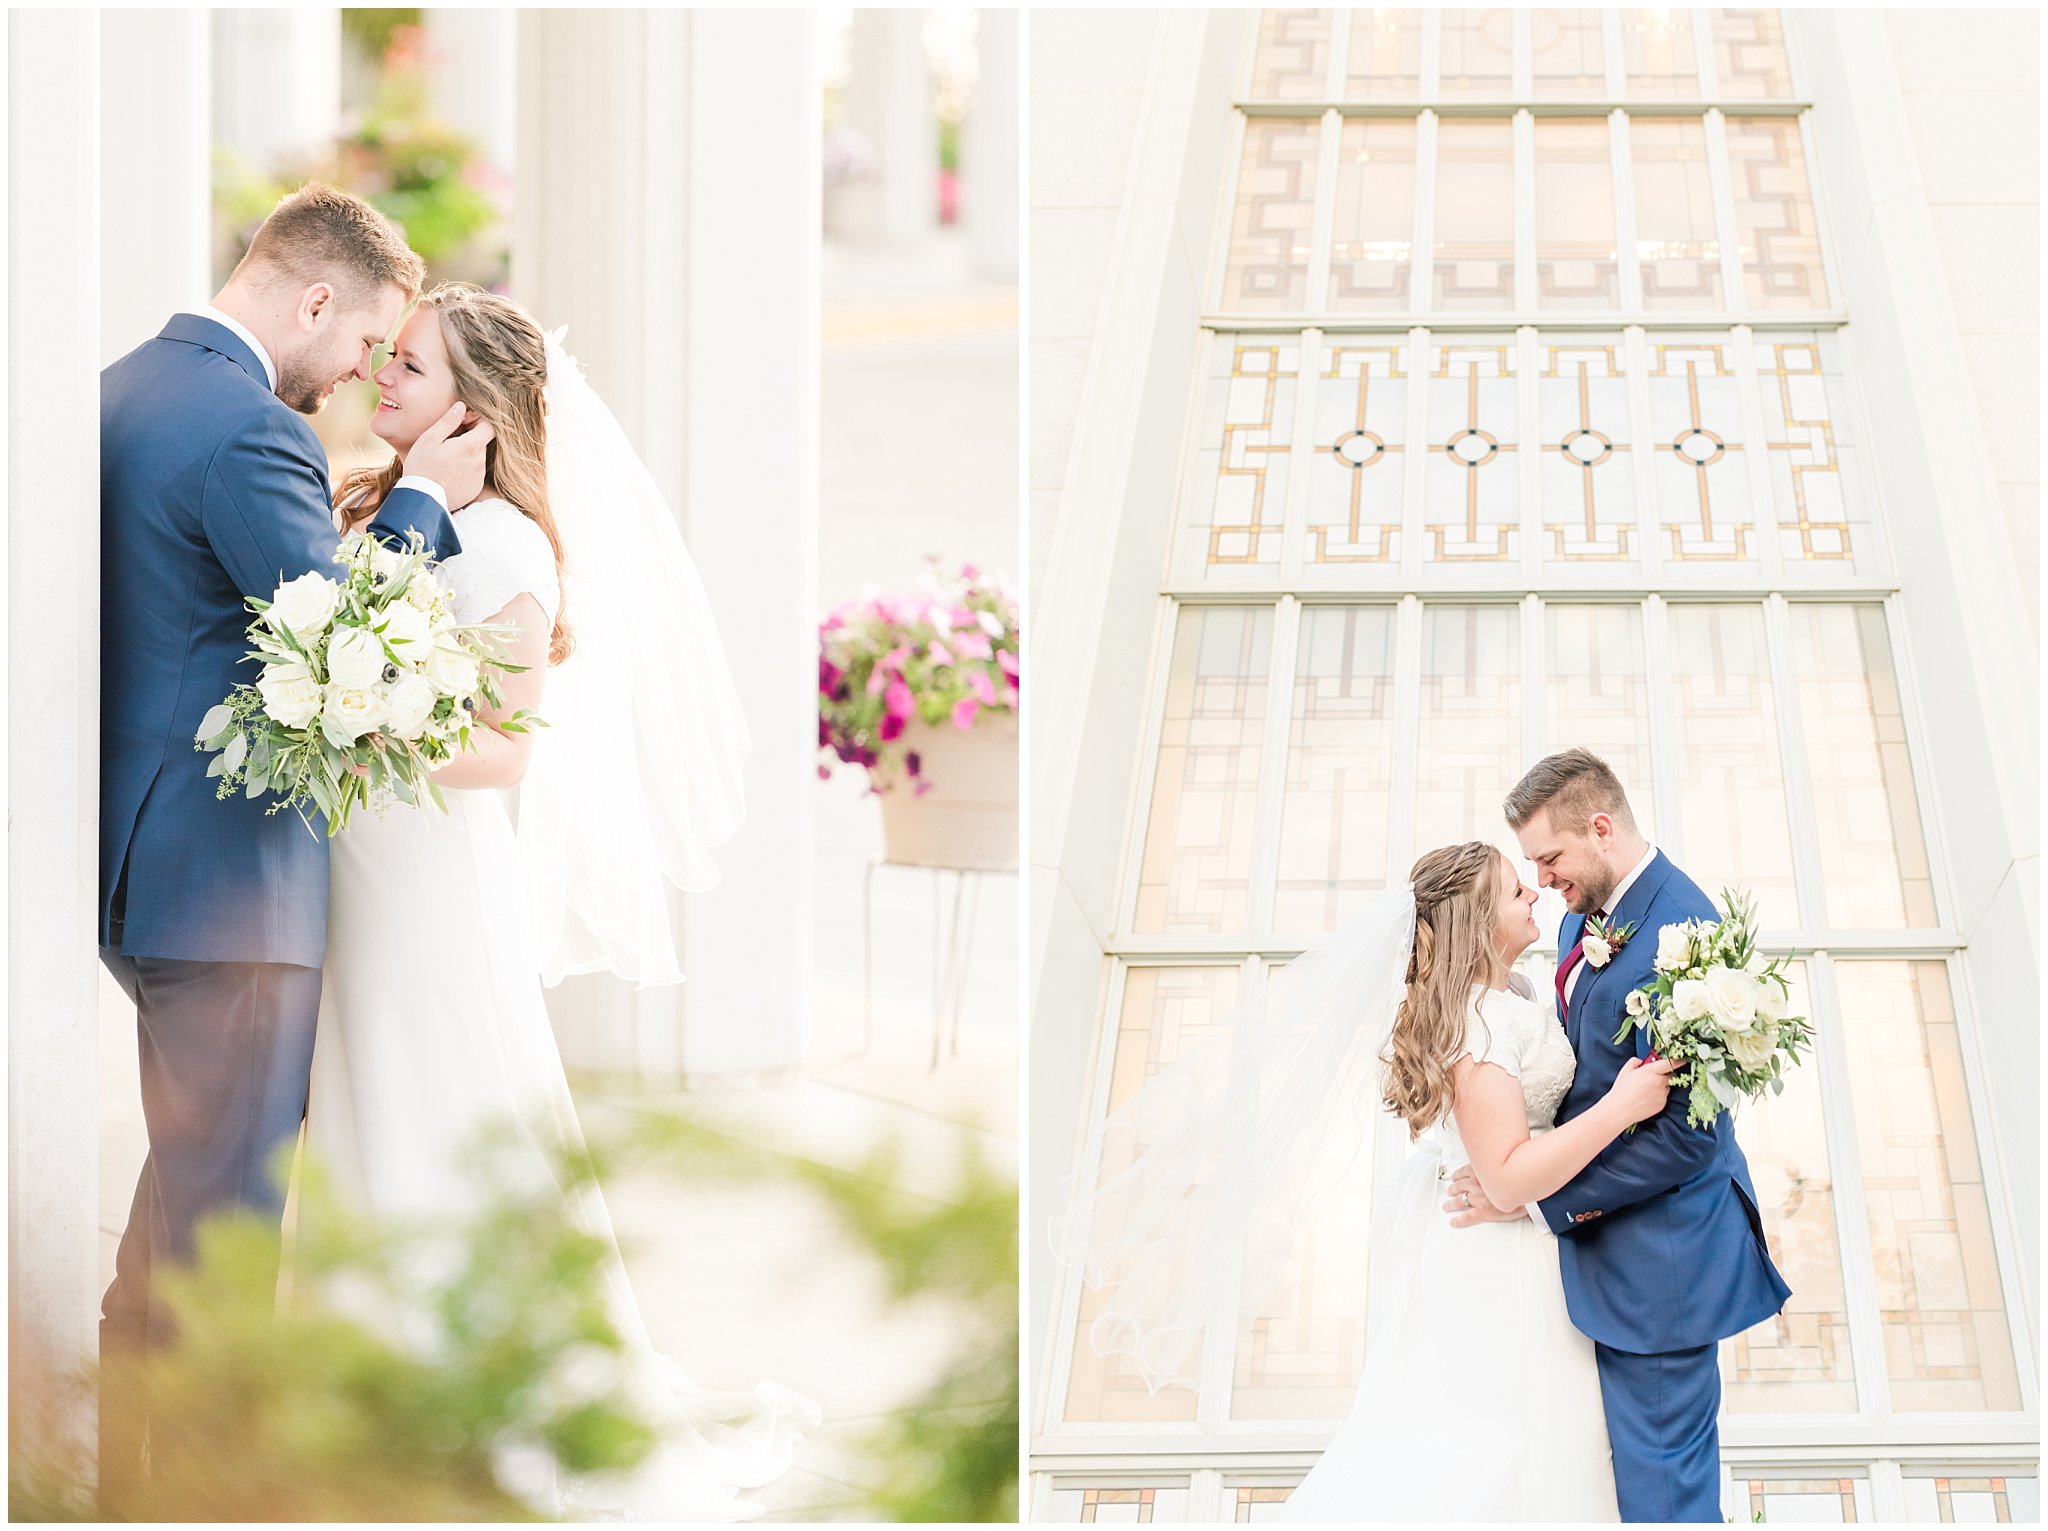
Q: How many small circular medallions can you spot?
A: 4